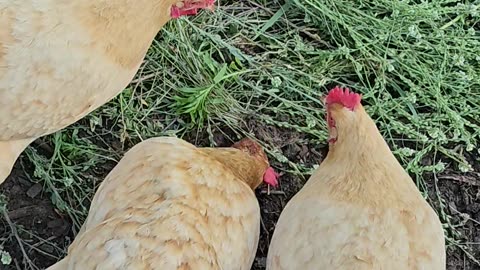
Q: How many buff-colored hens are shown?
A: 3